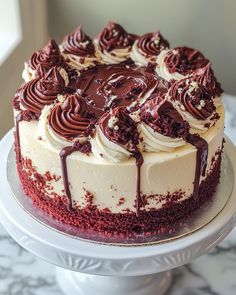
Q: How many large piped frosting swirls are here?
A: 11